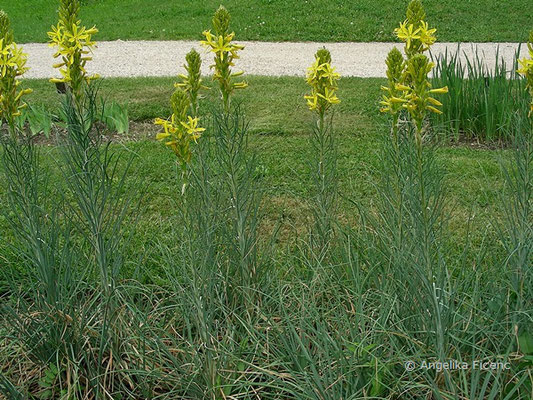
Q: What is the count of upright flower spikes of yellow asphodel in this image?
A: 10